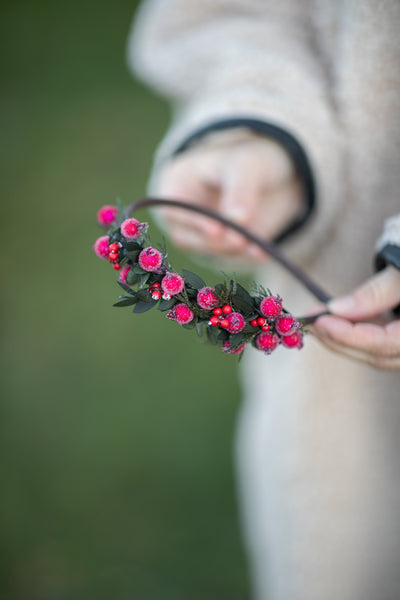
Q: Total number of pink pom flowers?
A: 14